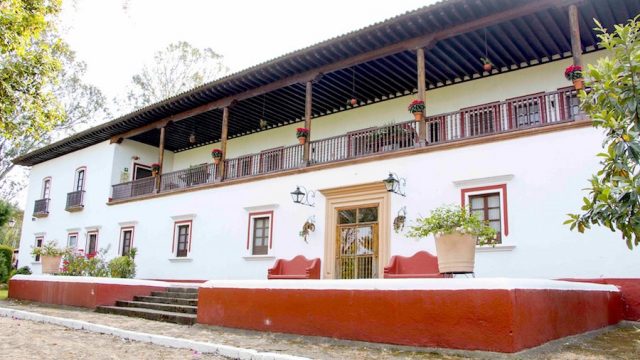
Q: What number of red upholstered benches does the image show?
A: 2